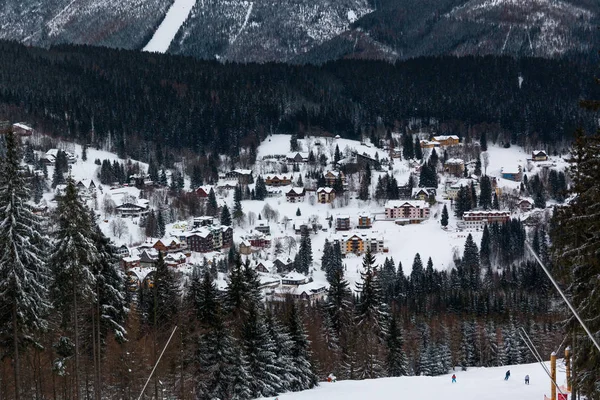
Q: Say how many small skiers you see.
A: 3